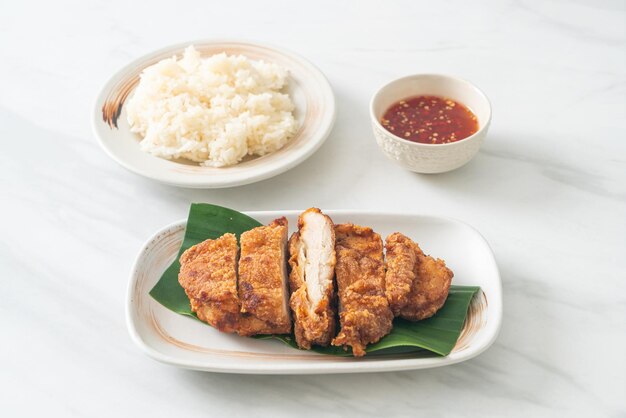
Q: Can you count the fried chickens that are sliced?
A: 5